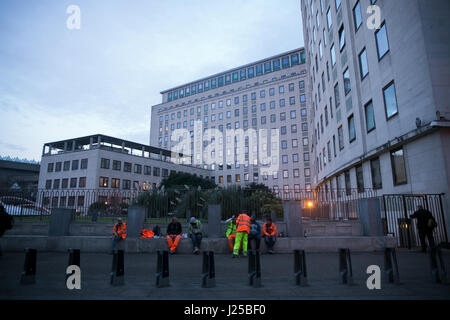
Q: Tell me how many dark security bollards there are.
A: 10